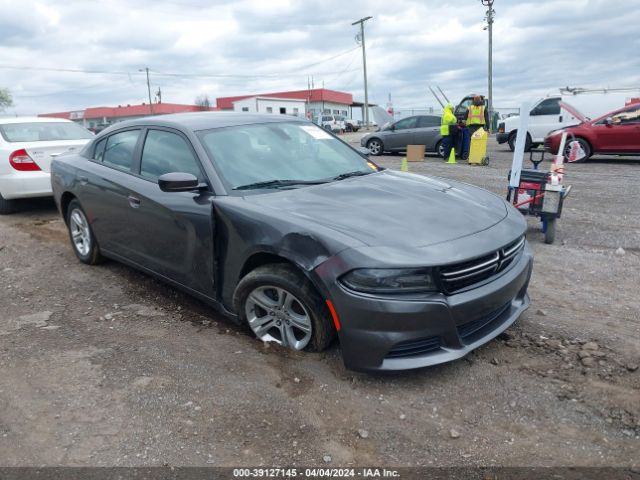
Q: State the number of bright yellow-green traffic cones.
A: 2